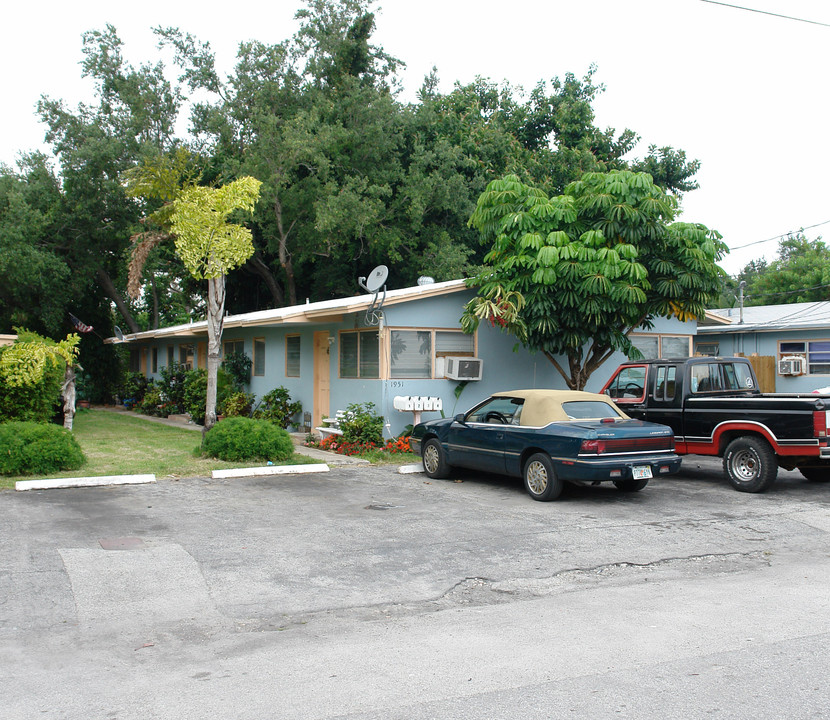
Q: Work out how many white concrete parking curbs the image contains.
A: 3